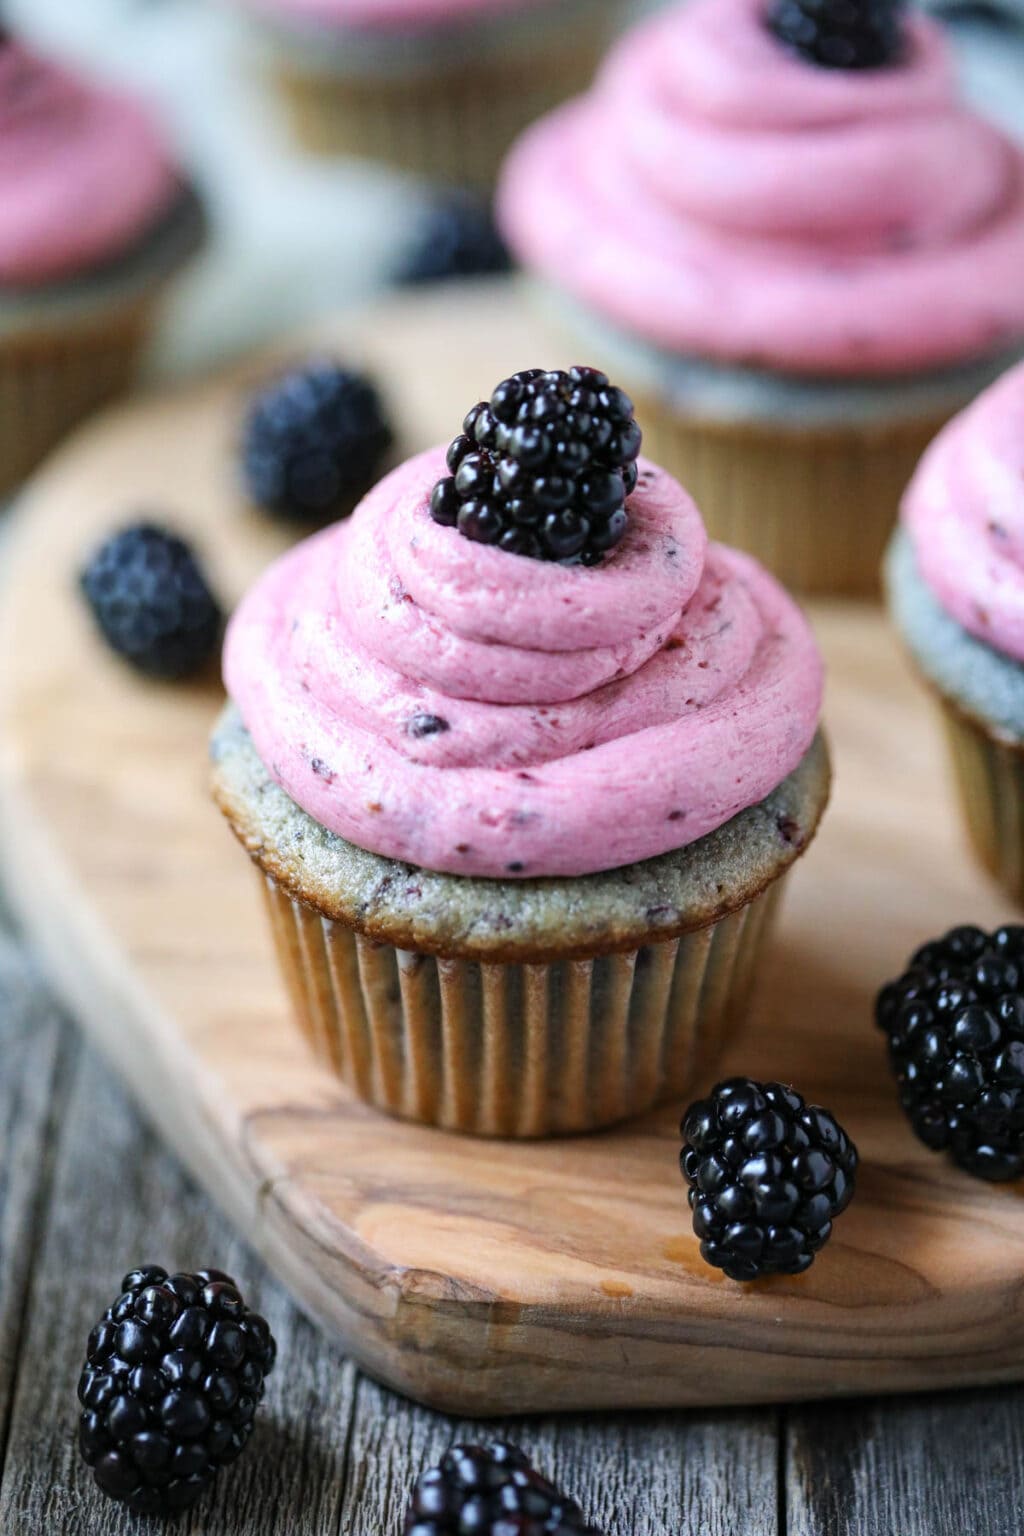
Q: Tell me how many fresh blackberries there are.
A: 9